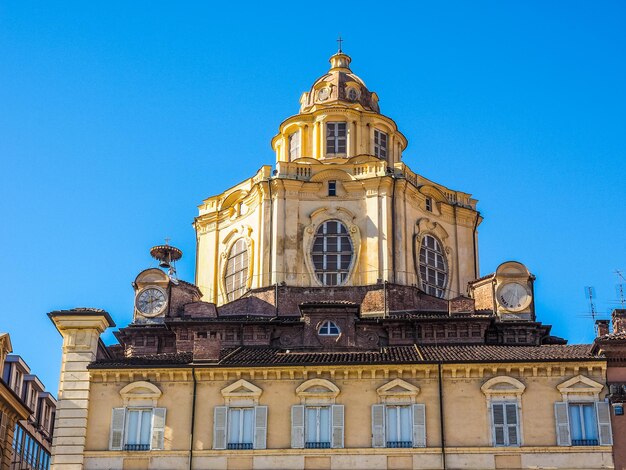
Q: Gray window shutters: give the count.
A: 12